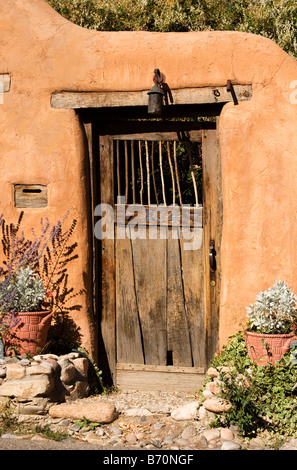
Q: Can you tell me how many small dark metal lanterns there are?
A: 1